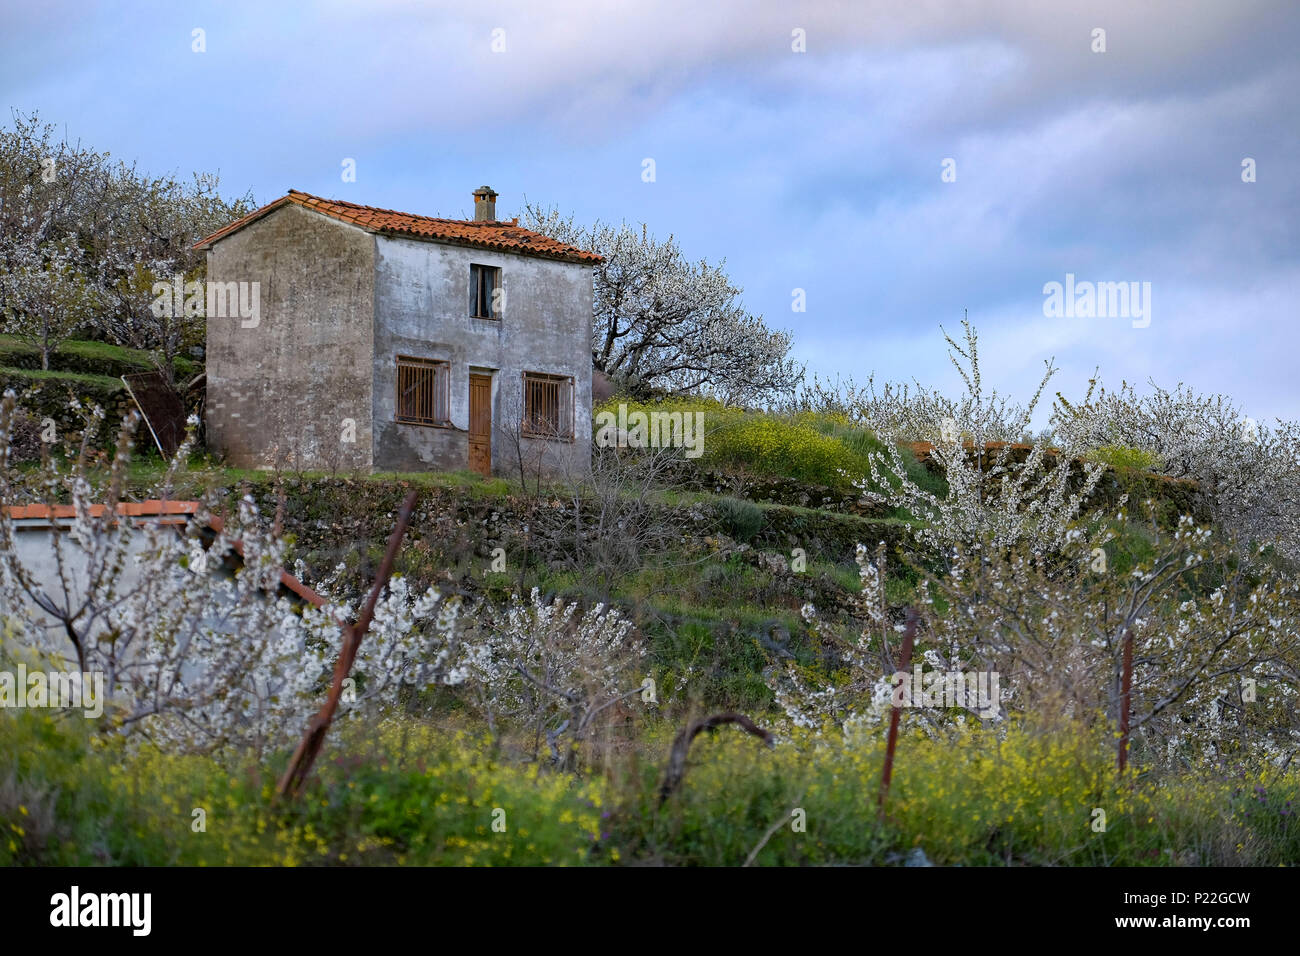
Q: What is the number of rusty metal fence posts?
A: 3